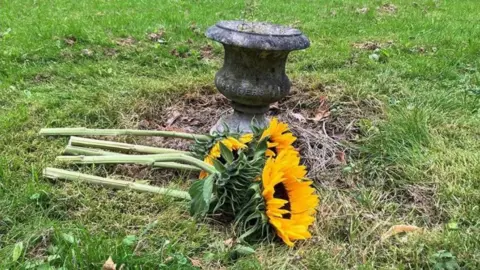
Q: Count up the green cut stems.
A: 5